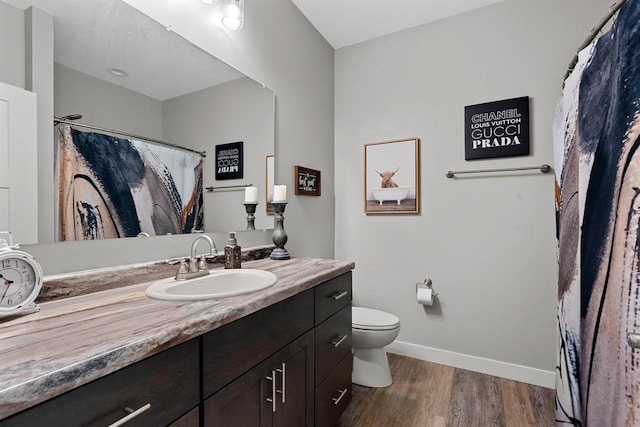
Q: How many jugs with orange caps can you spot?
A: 0